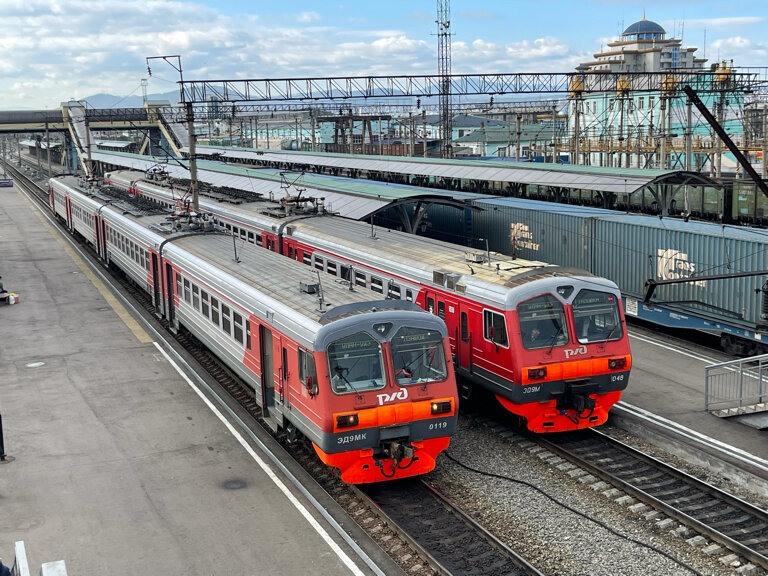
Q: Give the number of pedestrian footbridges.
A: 1